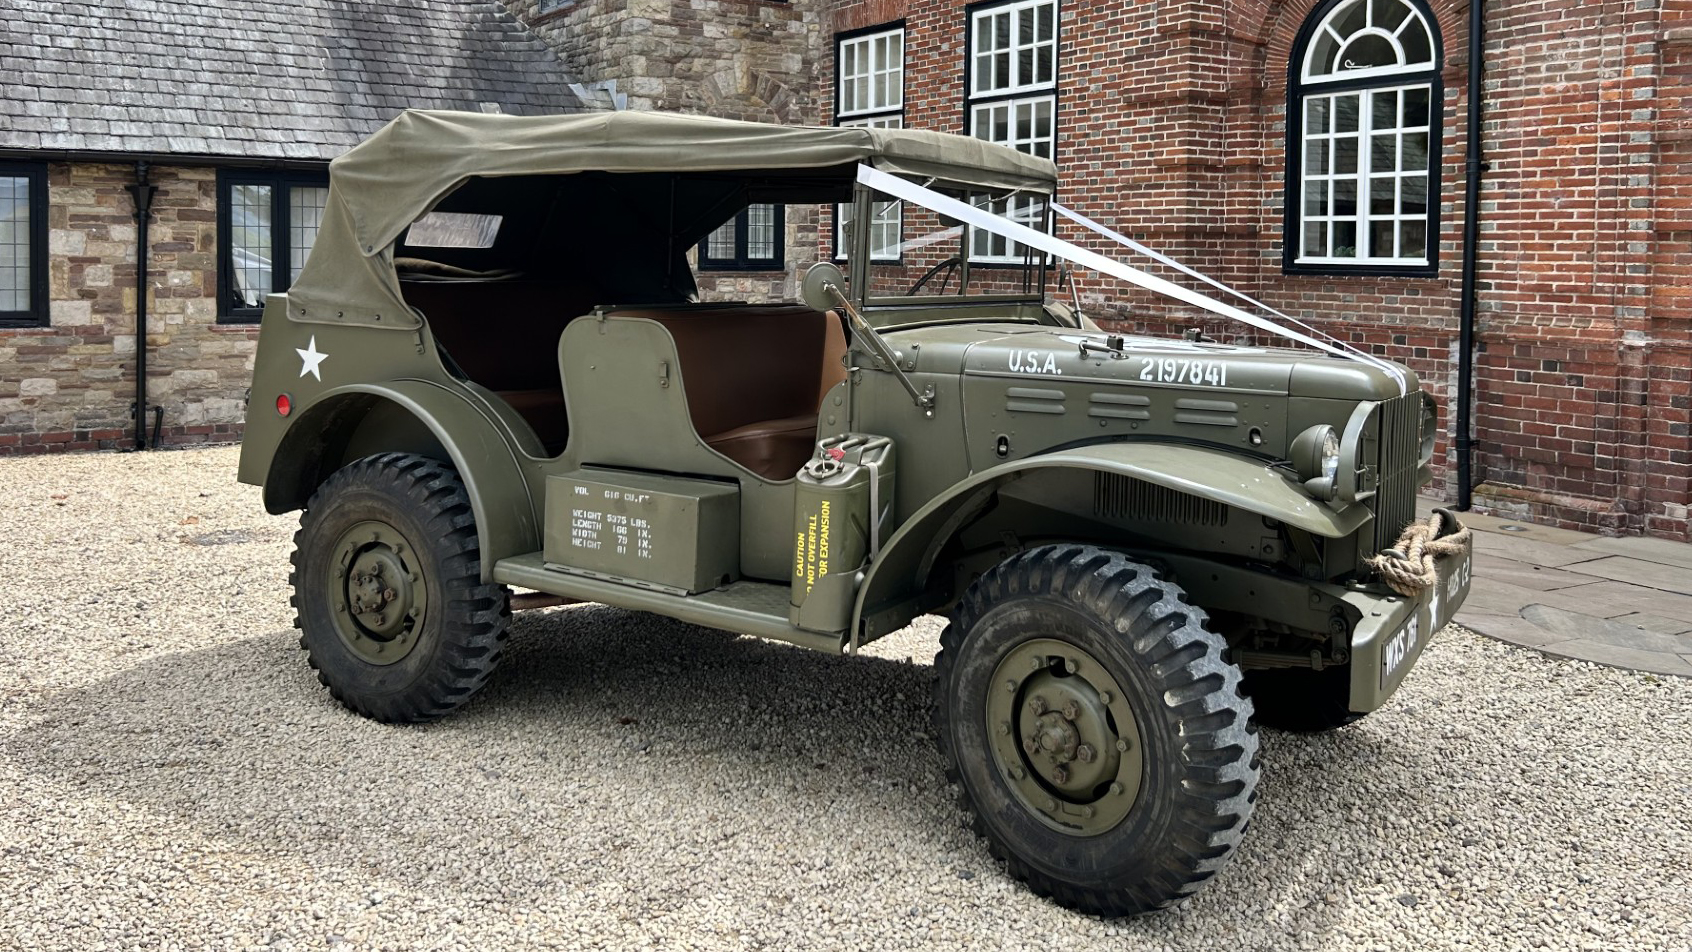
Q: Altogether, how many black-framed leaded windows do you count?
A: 3